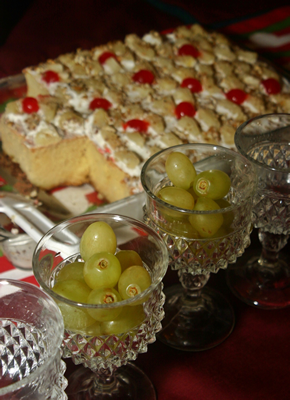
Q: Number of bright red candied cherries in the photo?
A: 11